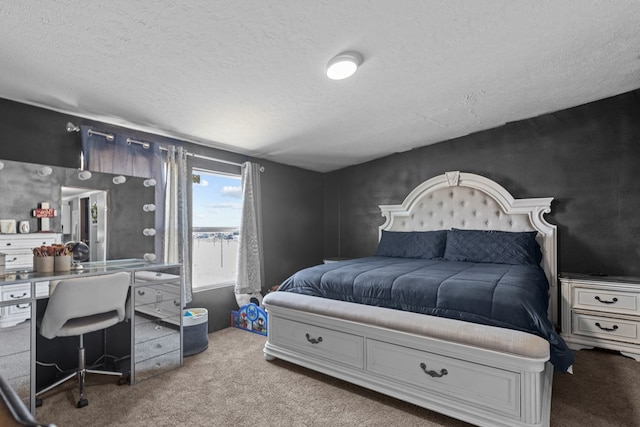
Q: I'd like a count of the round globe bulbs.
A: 8